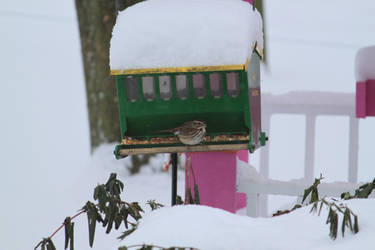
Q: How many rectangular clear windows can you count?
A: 7